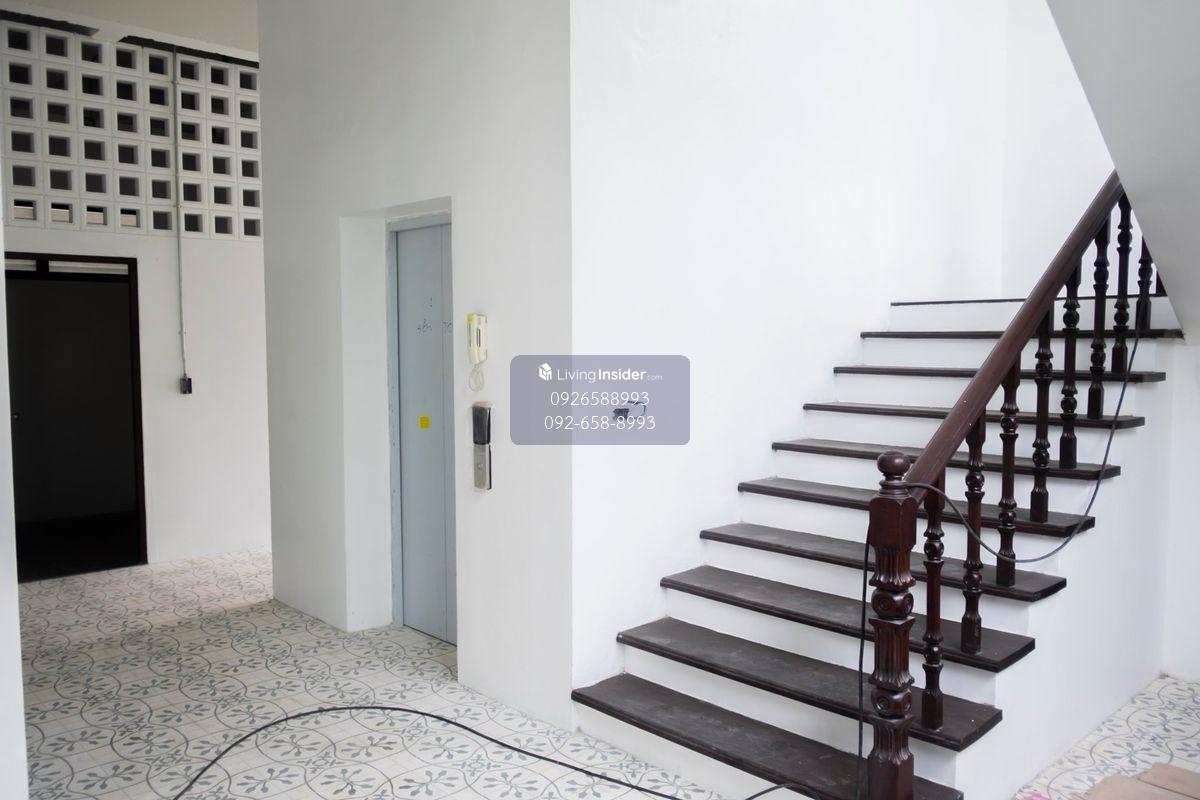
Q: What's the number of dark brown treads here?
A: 10